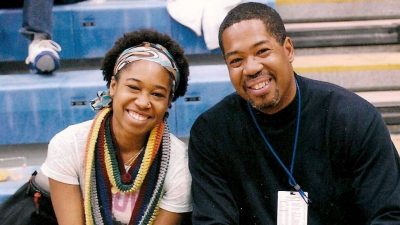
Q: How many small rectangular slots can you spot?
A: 3